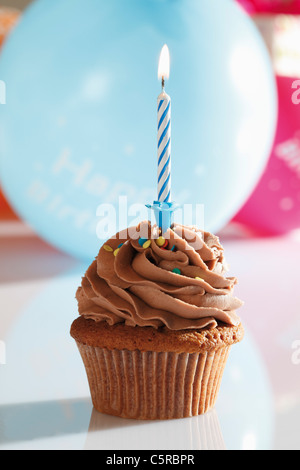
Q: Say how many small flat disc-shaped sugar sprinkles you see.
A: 11